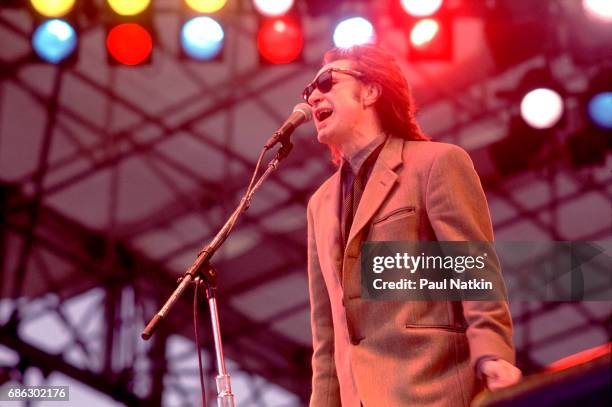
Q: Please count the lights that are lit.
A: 14